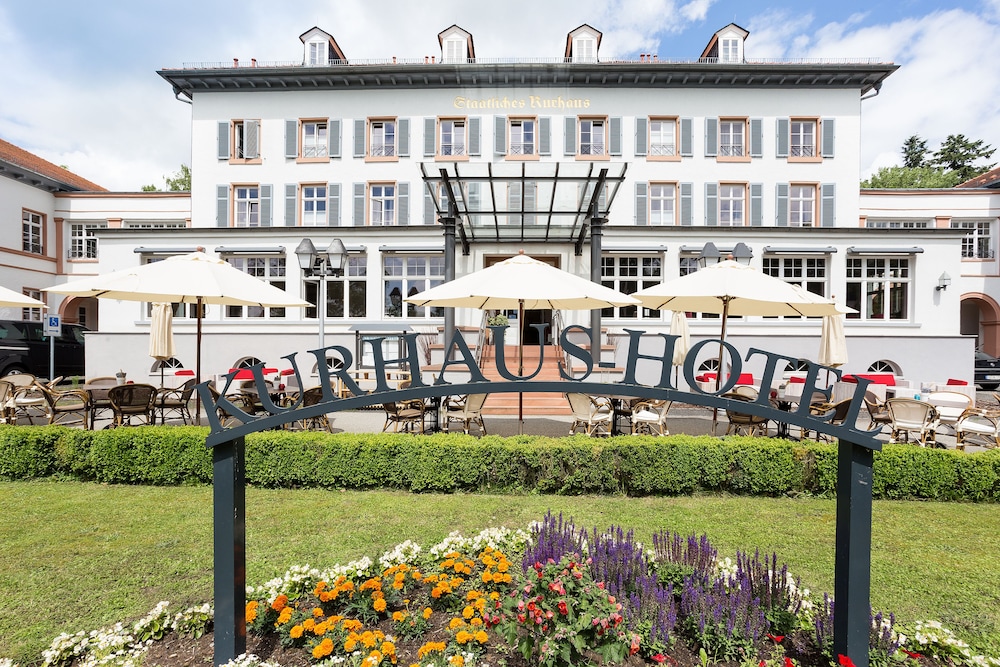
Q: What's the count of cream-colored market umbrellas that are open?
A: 4